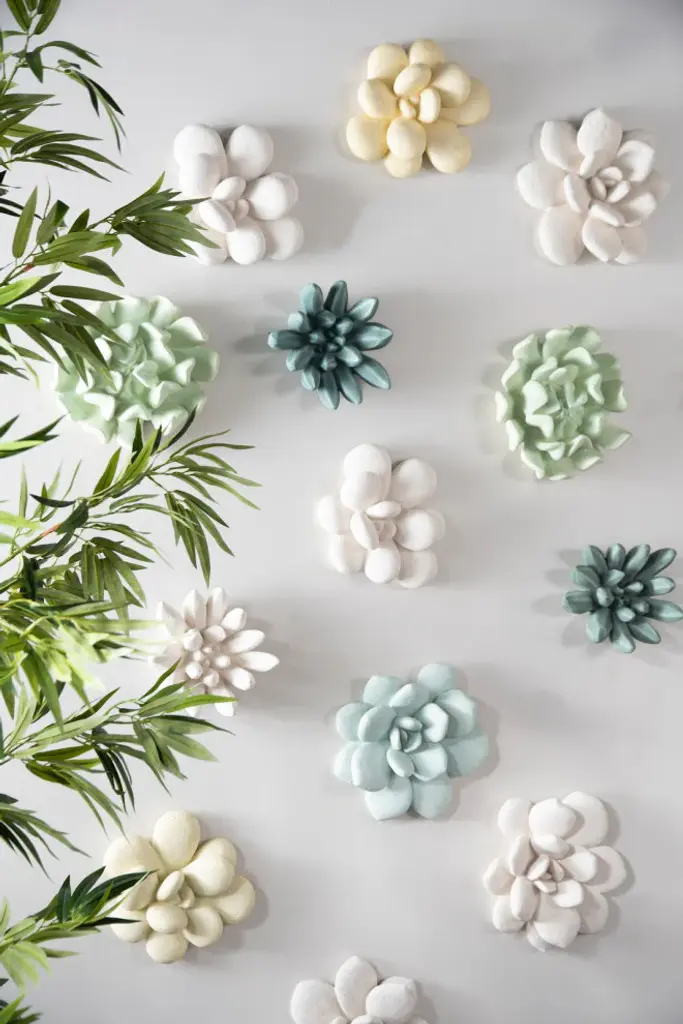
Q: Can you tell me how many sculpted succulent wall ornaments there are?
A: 13